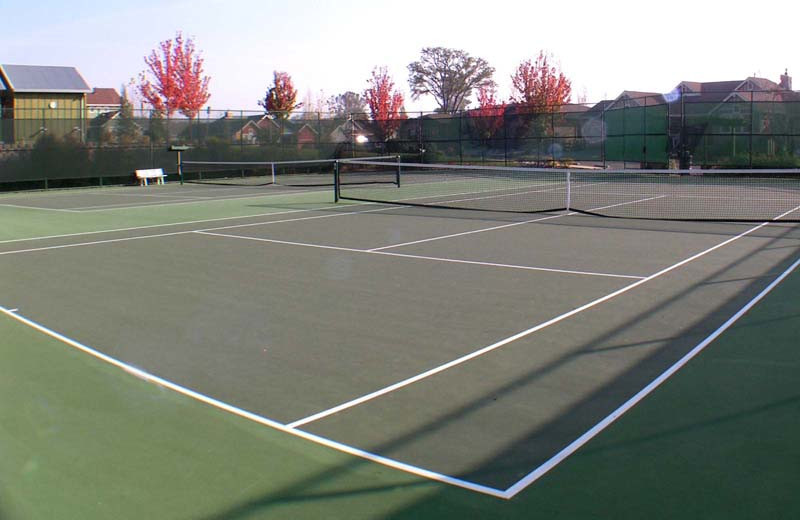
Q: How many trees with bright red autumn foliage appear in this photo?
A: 5